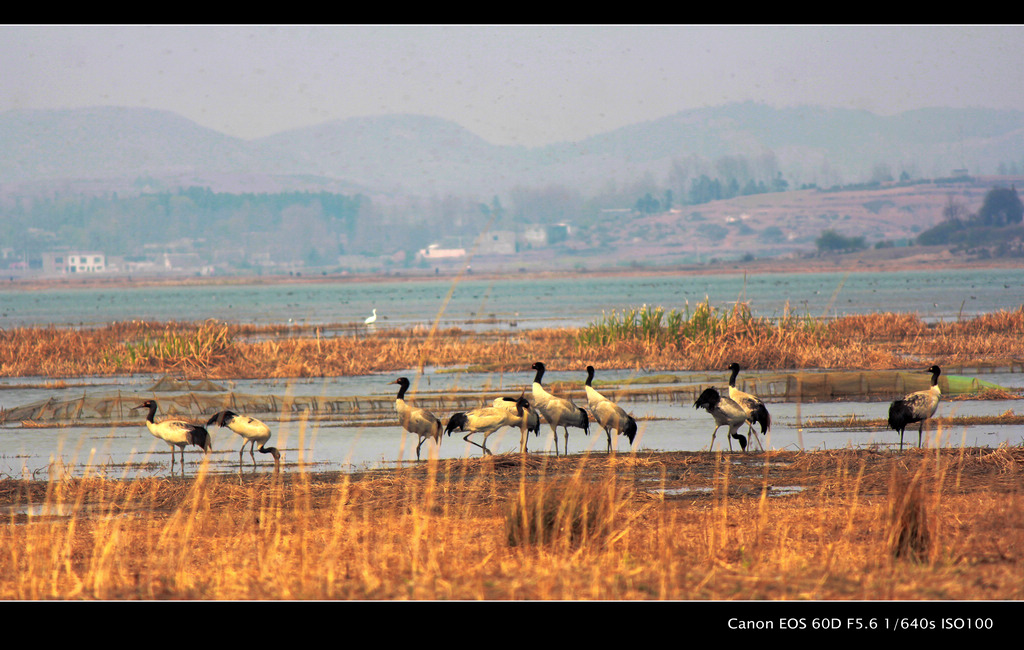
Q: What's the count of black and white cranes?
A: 10